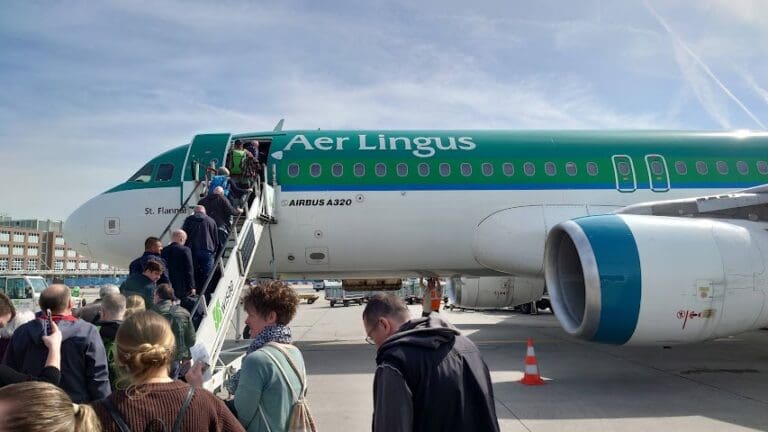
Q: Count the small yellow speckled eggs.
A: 0